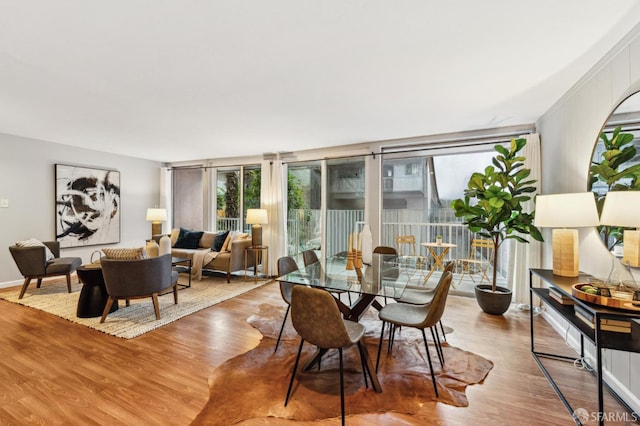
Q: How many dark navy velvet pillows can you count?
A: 2